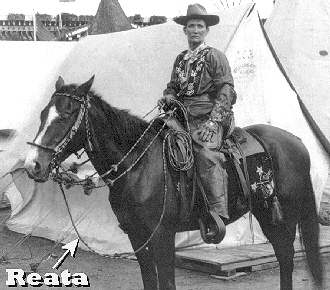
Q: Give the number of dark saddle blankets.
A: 1